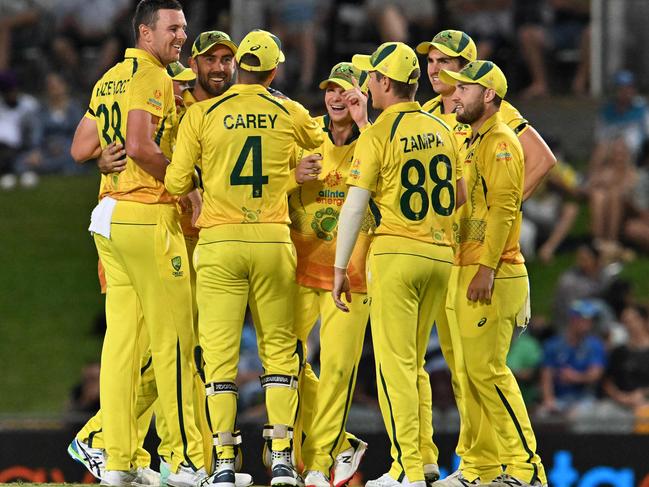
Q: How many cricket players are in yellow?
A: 8